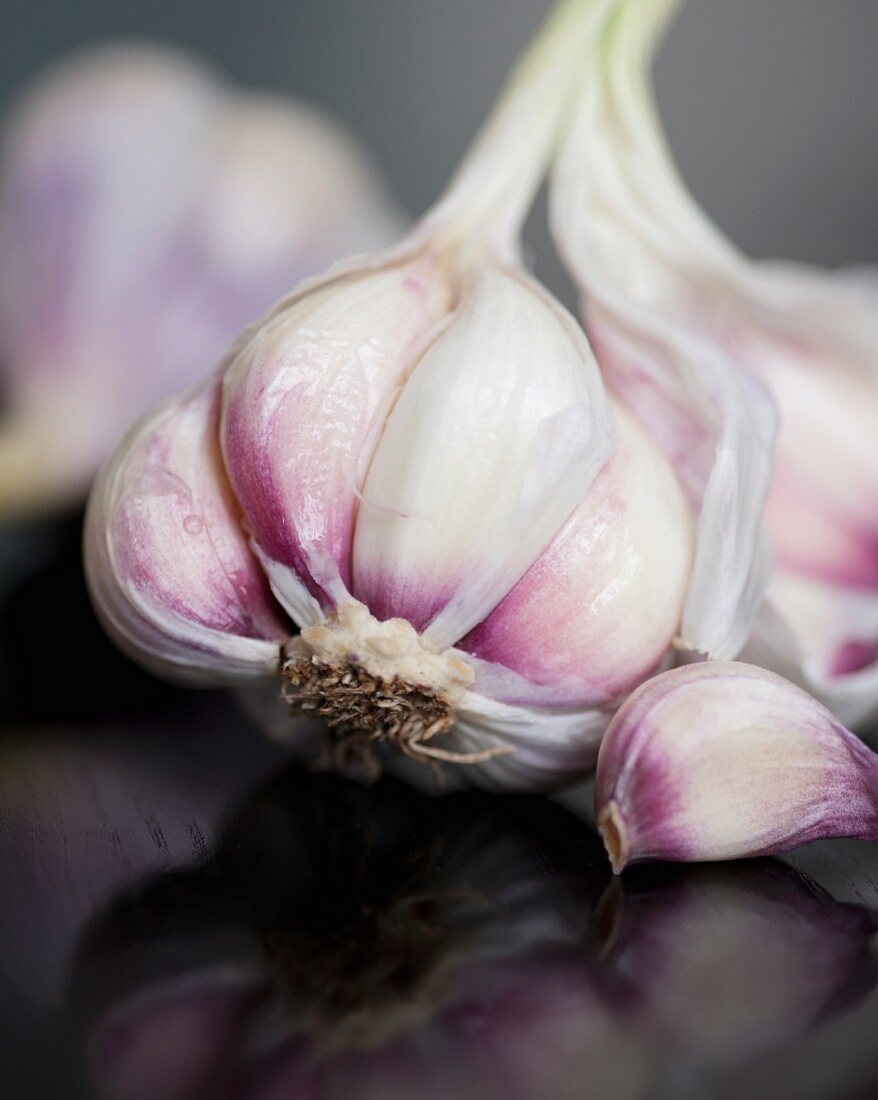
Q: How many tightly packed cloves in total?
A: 4